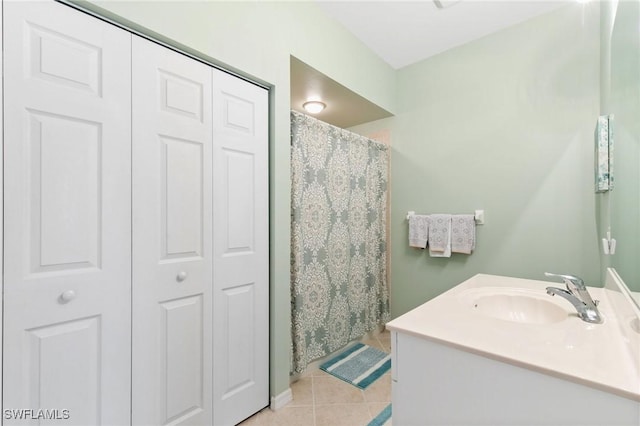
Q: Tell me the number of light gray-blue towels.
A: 3